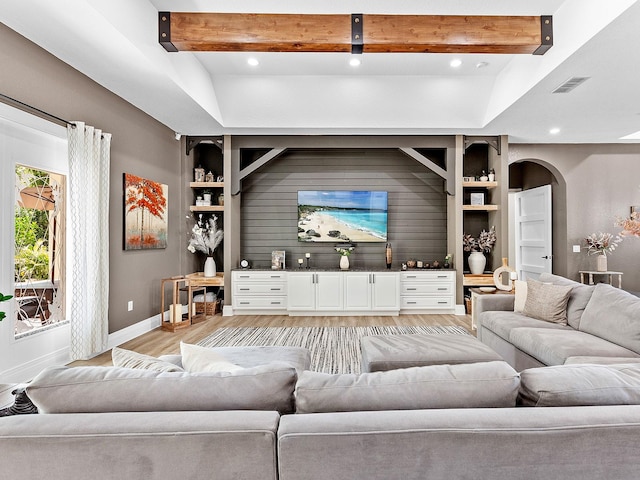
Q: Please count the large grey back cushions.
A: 5